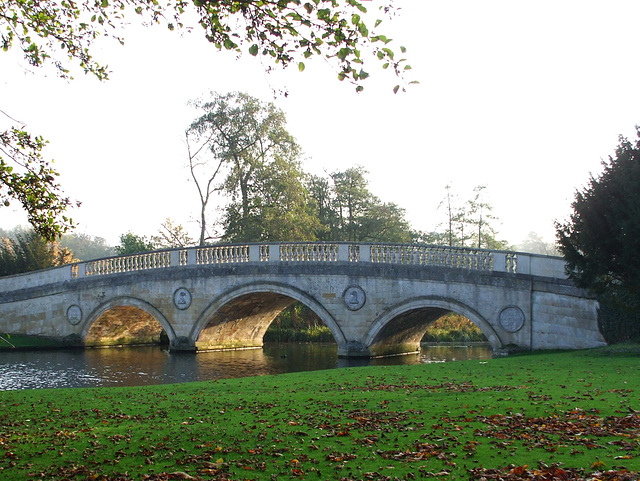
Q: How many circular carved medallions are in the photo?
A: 4